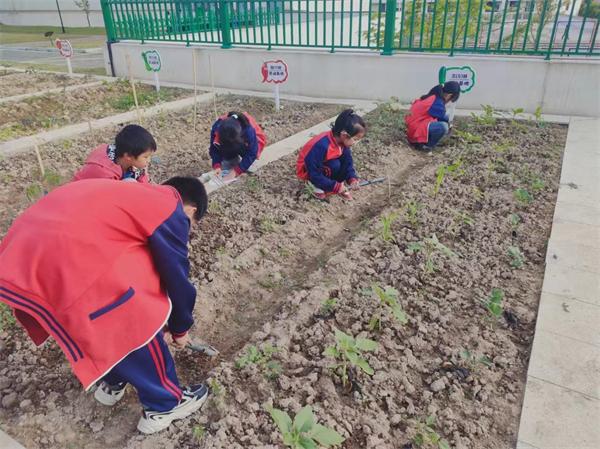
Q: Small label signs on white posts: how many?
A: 4